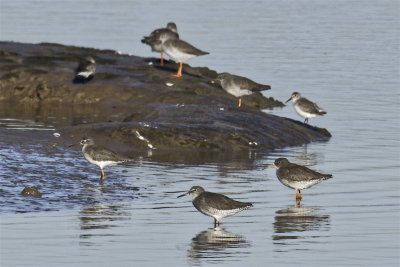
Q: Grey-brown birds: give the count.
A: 8